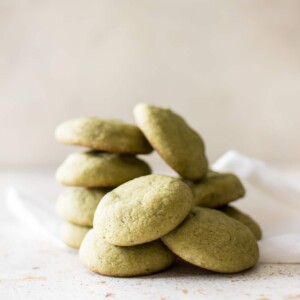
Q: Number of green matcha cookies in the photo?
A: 10